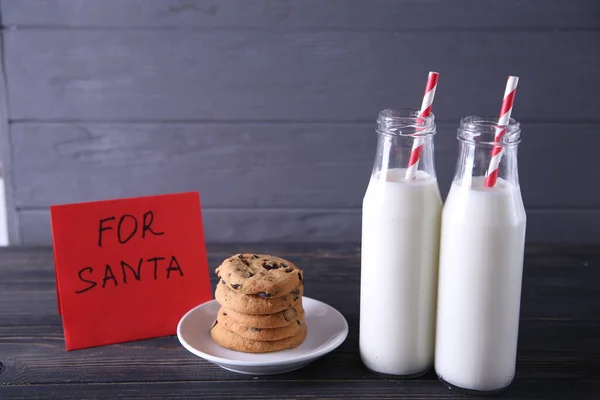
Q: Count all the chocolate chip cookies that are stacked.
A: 5